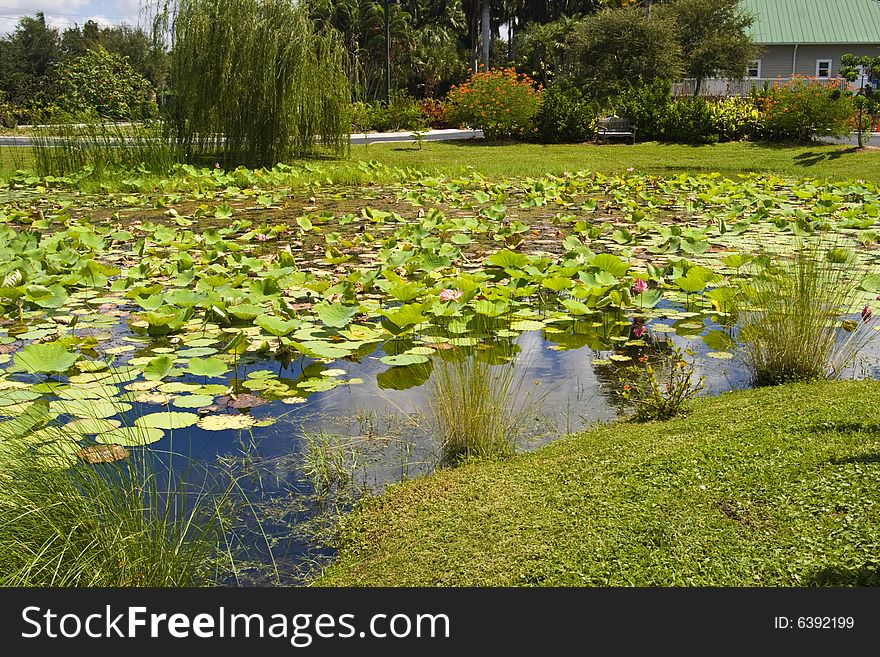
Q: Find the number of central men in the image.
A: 0